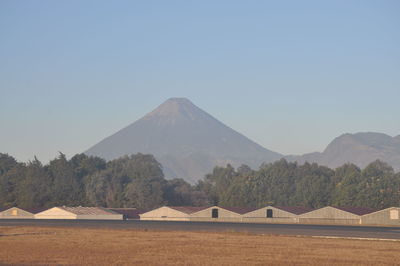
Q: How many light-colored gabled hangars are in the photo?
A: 7